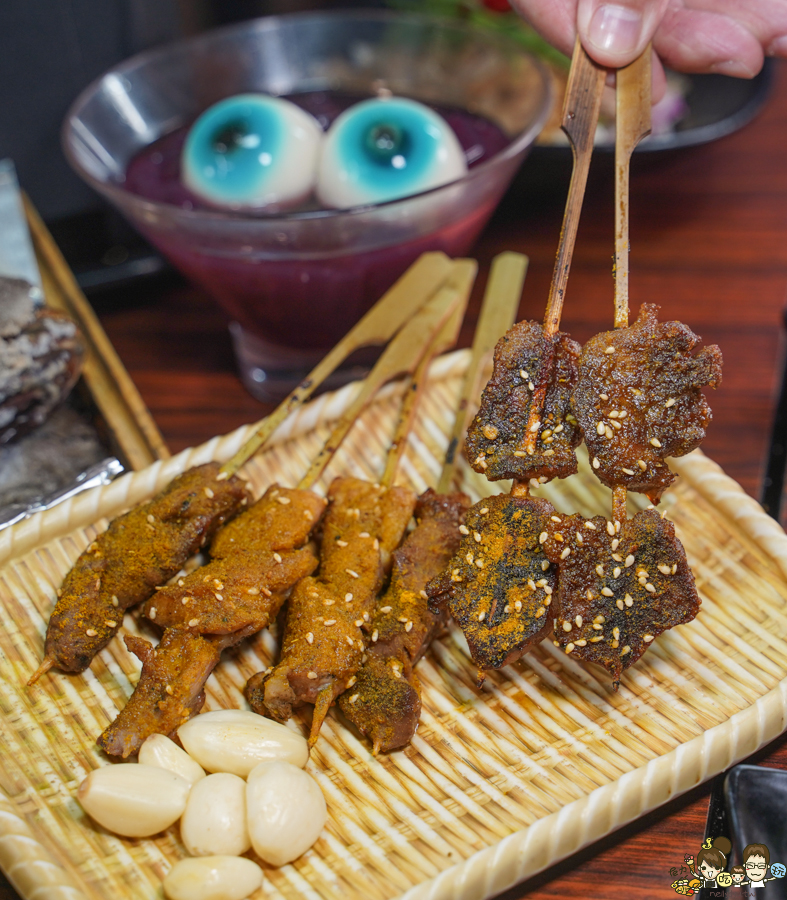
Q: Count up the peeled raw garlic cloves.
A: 6